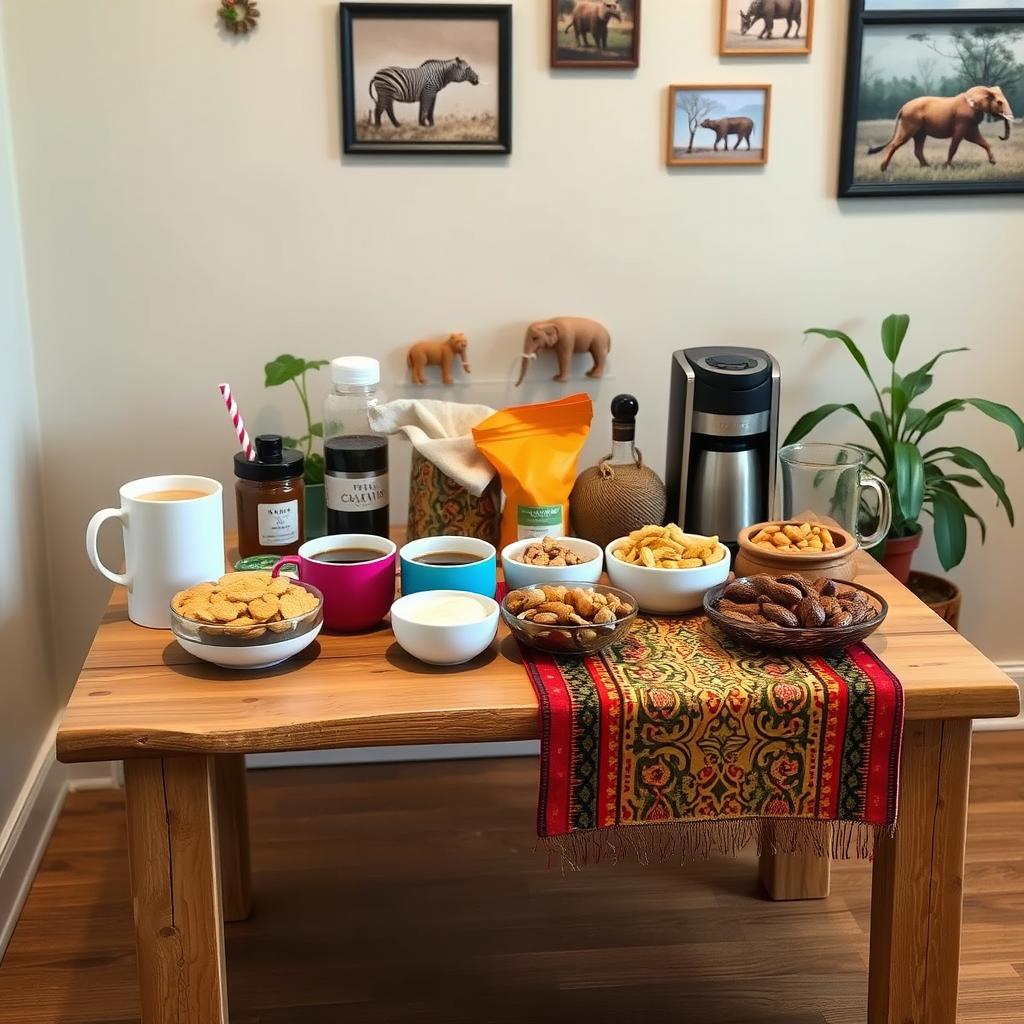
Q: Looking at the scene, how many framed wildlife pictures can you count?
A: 5